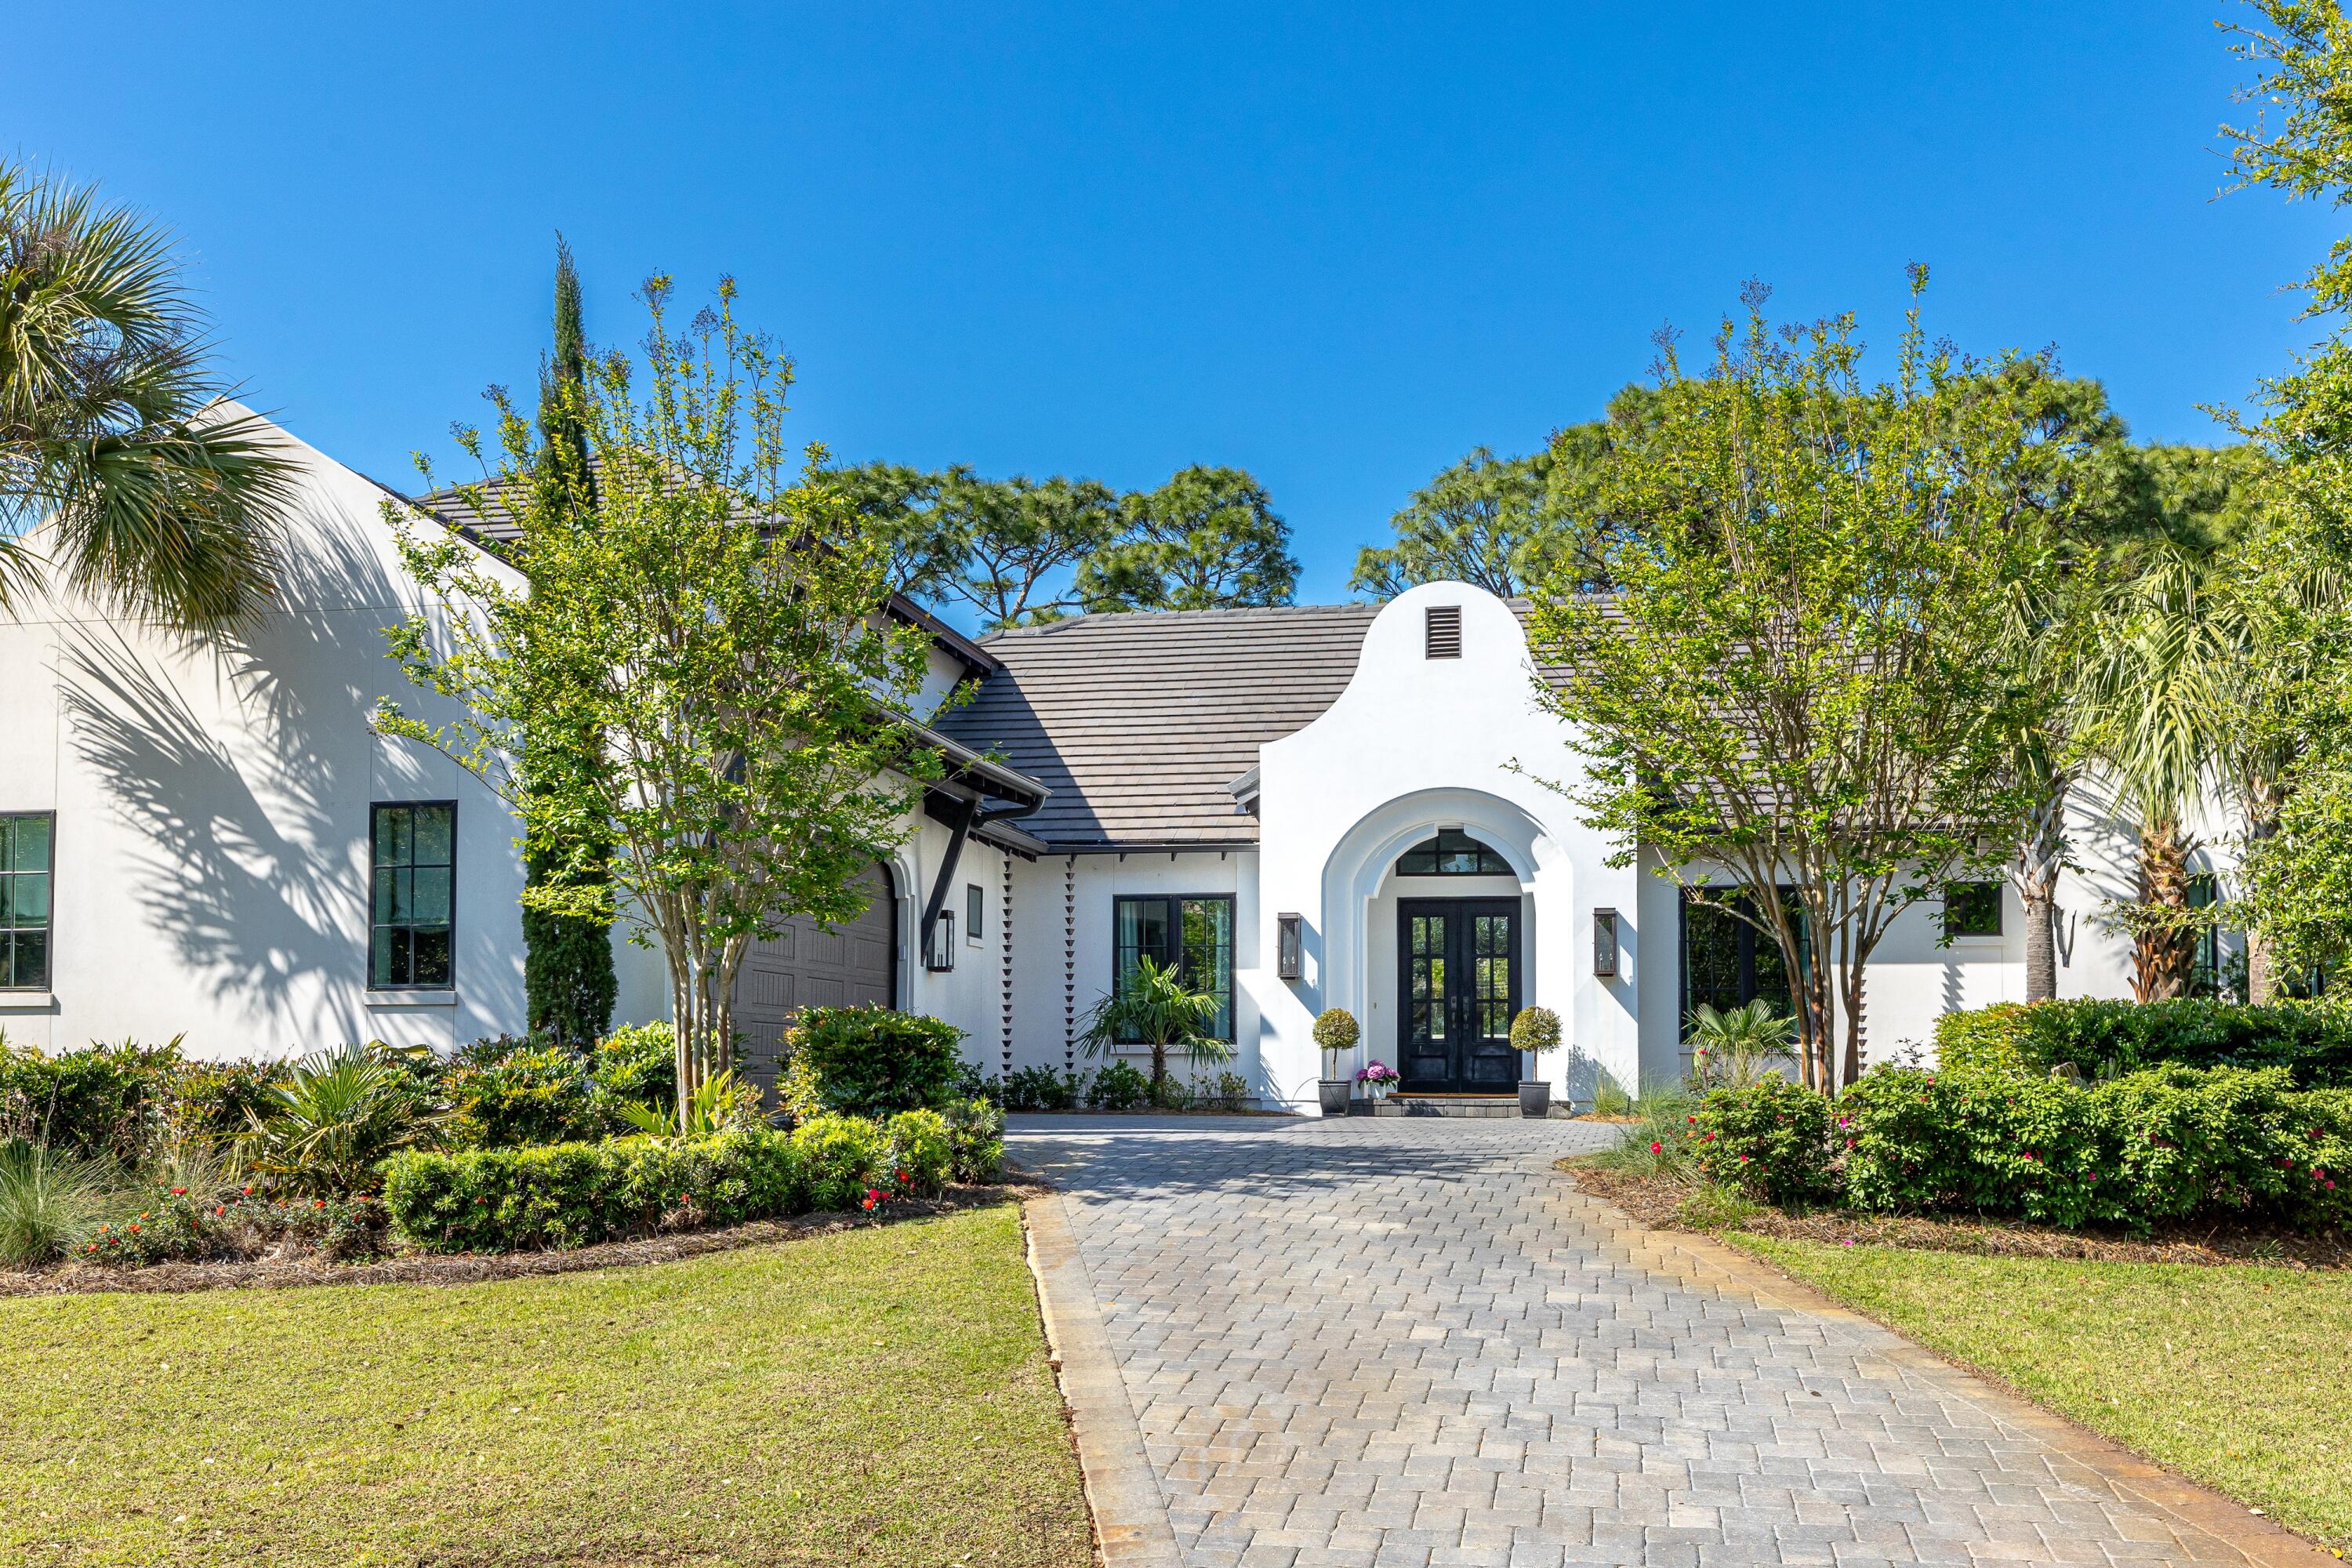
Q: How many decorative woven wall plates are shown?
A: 0